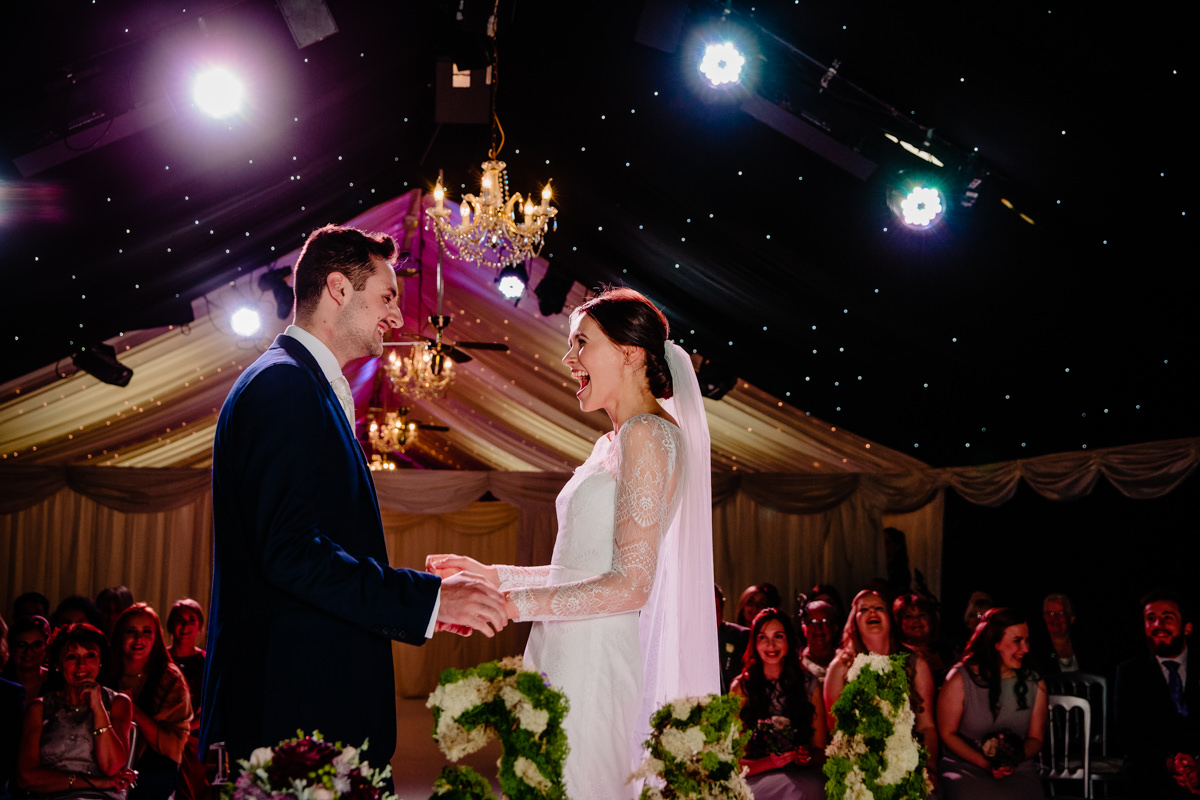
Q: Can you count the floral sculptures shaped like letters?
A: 3